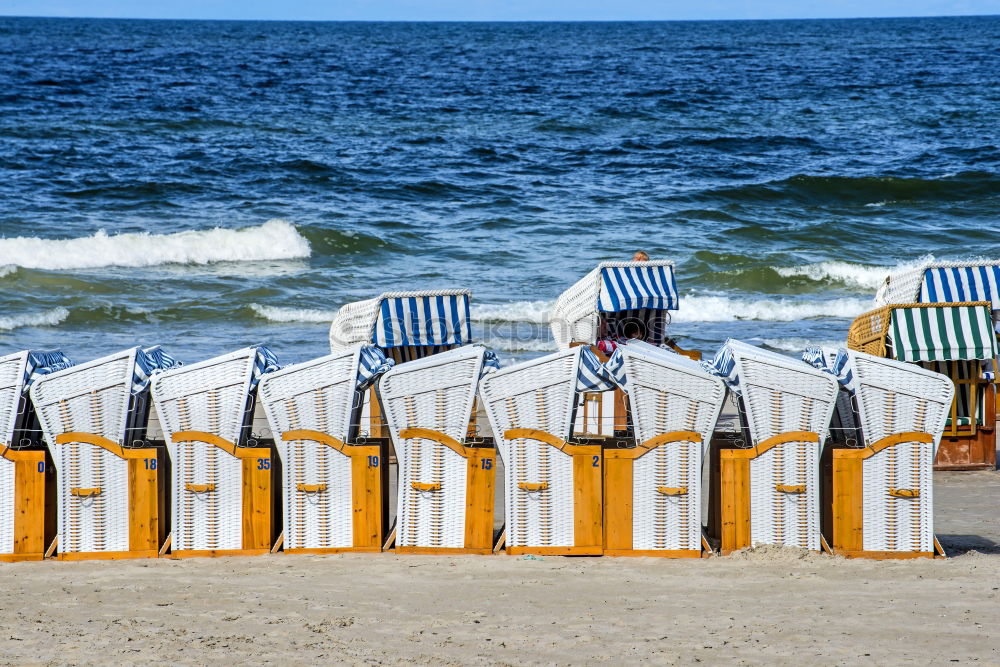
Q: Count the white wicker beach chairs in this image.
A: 12